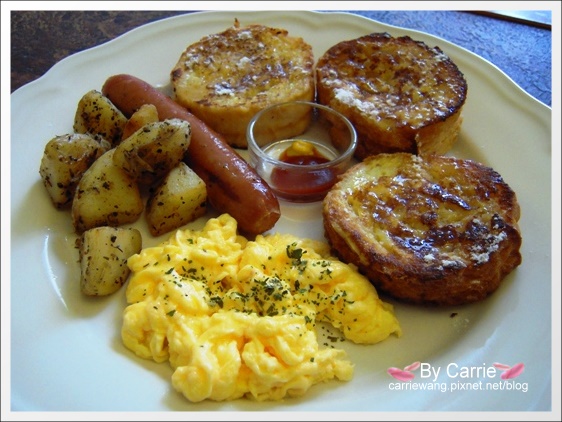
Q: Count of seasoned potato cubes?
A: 7